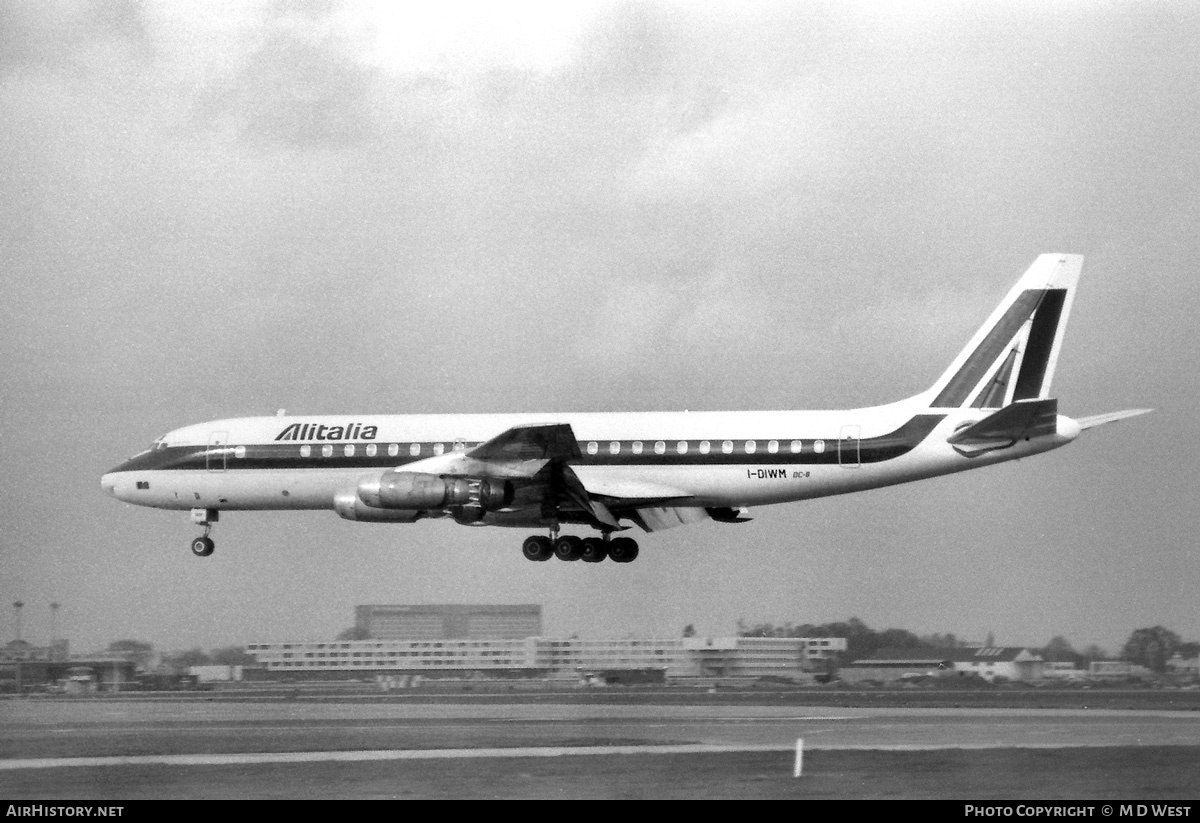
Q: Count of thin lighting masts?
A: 2